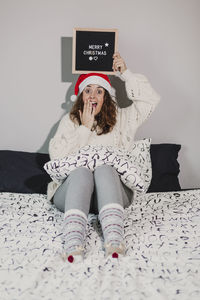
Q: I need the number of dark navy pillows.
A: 2